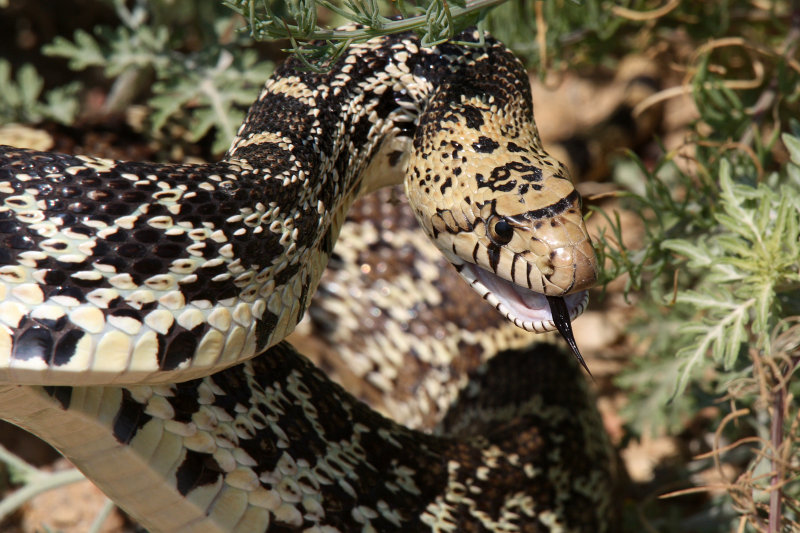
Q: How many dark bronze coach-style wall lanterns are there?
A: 0